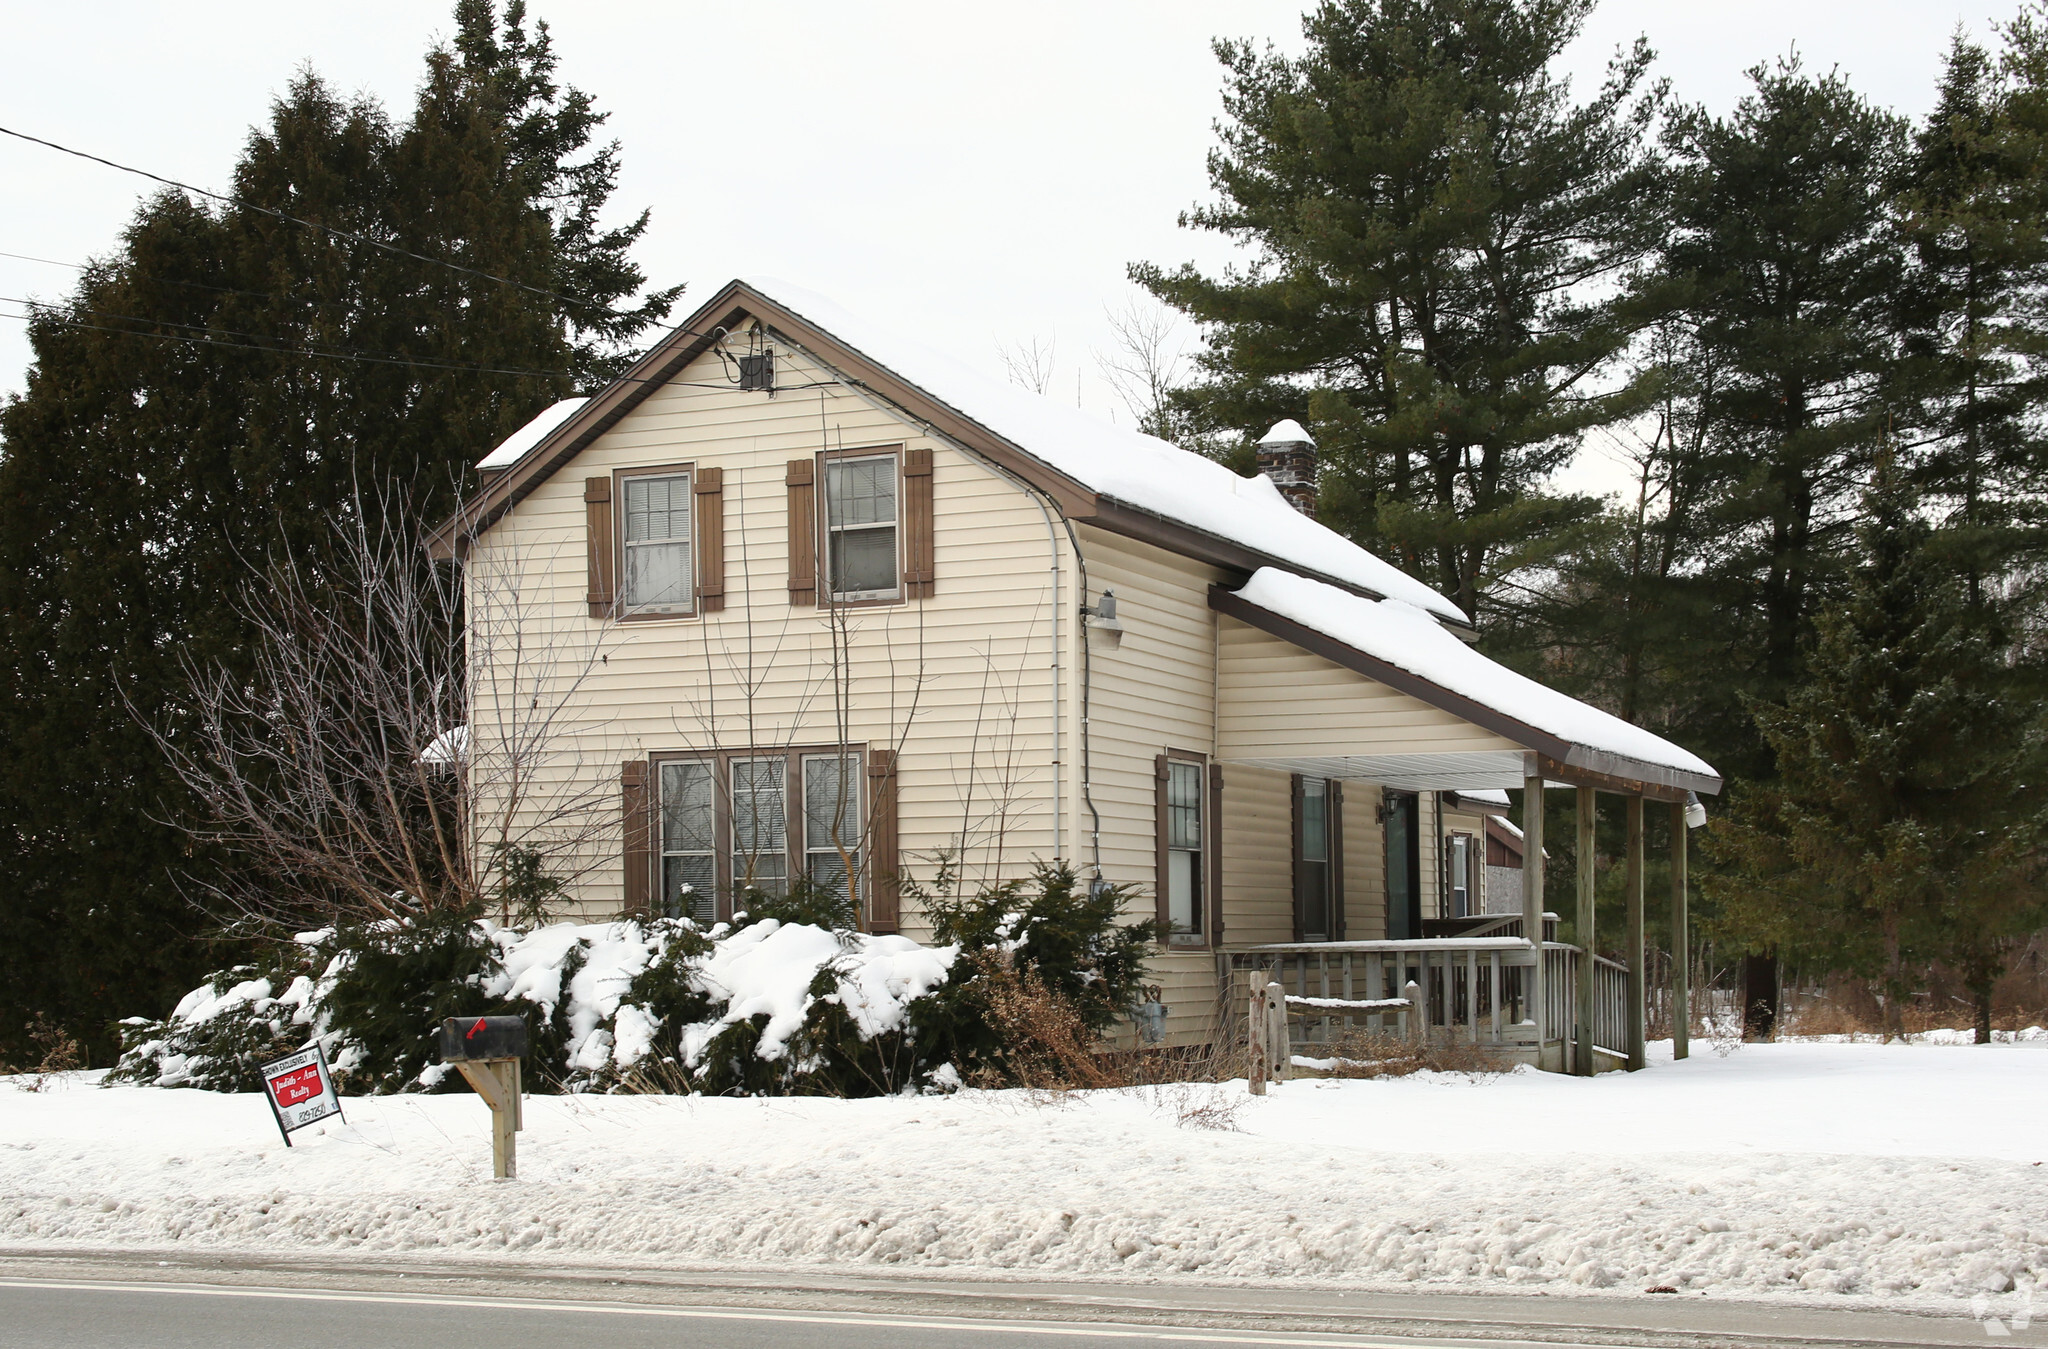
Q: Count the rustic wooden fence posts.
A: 3